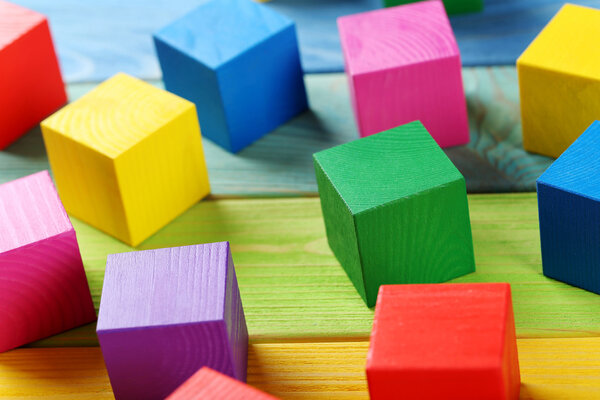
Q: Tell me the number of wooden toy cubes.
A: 12